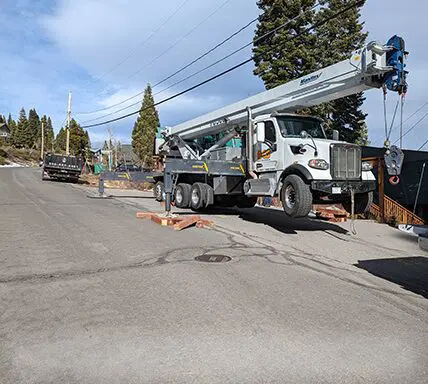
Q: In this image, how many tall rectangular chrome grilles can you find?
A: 1